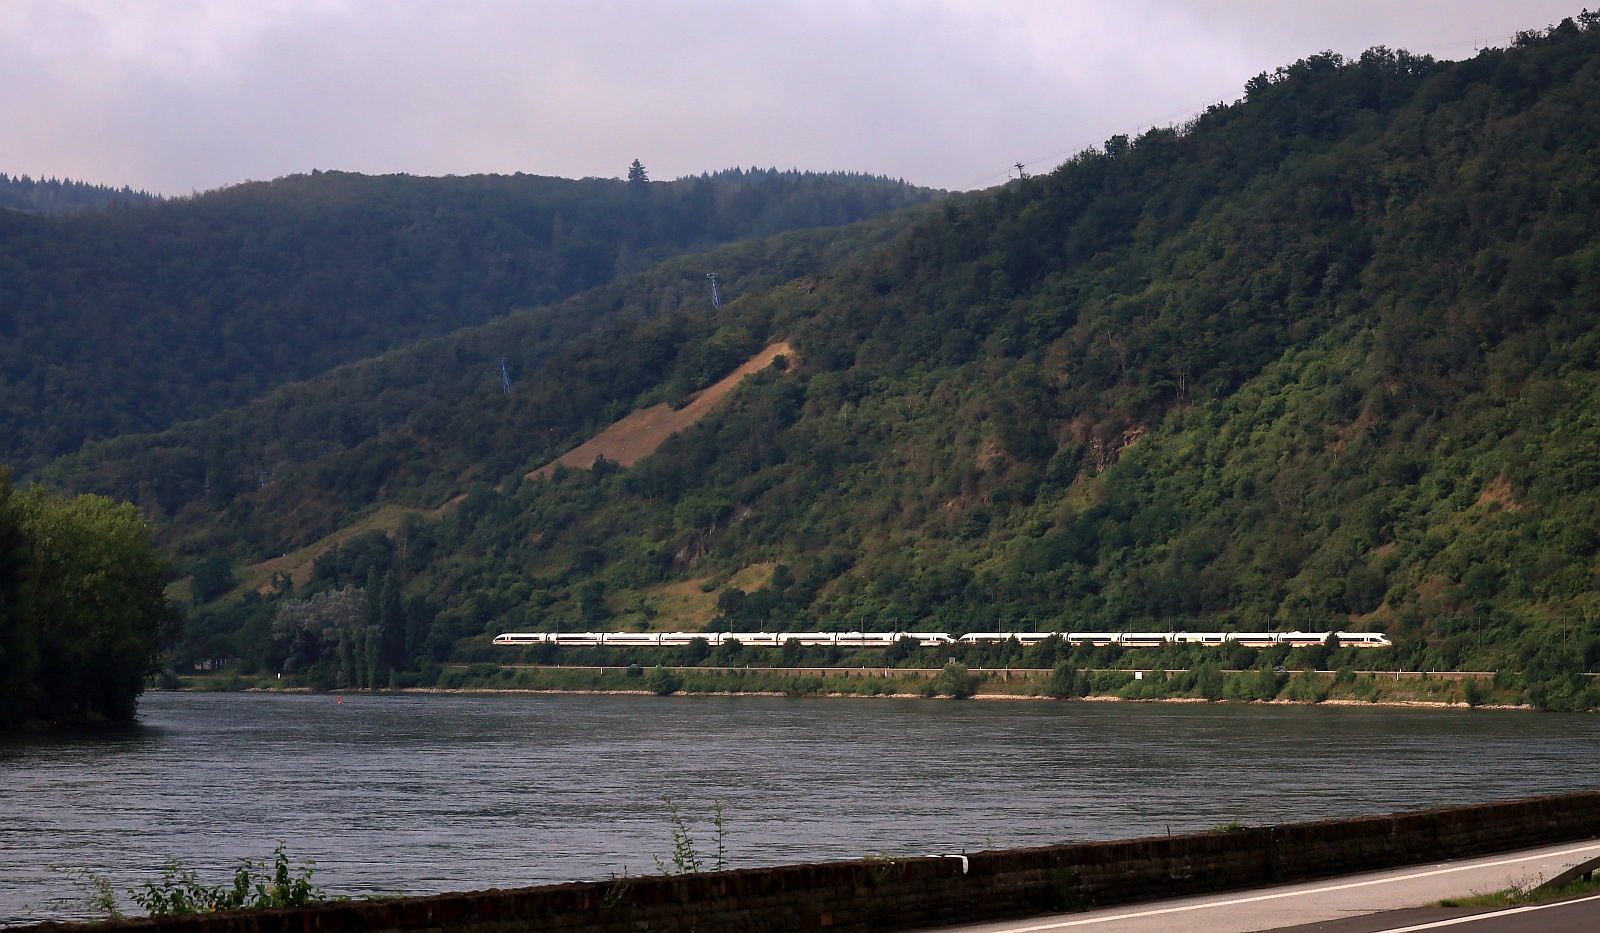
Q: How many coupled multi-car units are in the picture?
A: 2